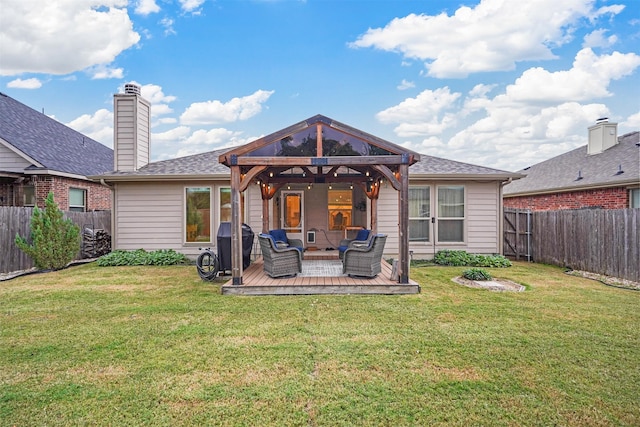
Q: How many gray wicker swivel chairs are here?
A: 4